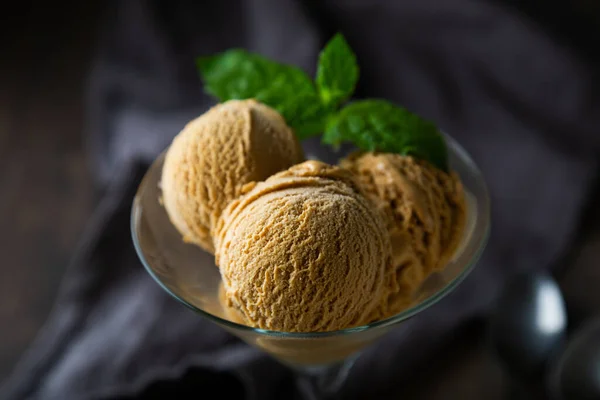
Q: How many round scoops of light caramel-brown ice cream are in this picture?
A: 3